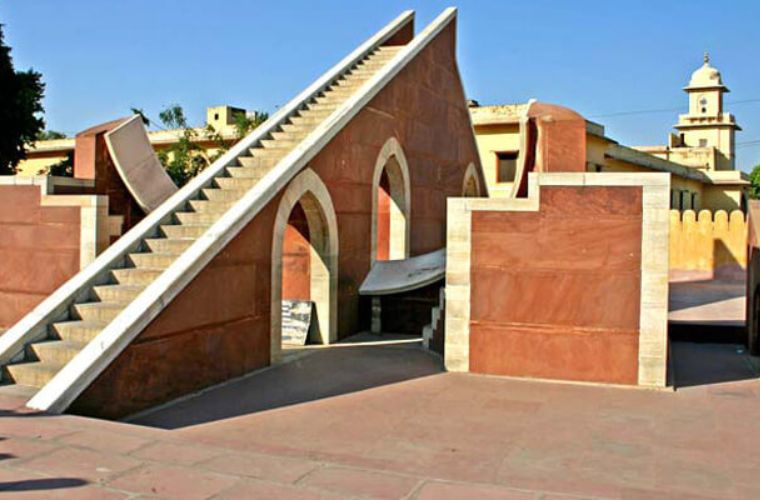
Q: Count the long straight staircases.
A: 1